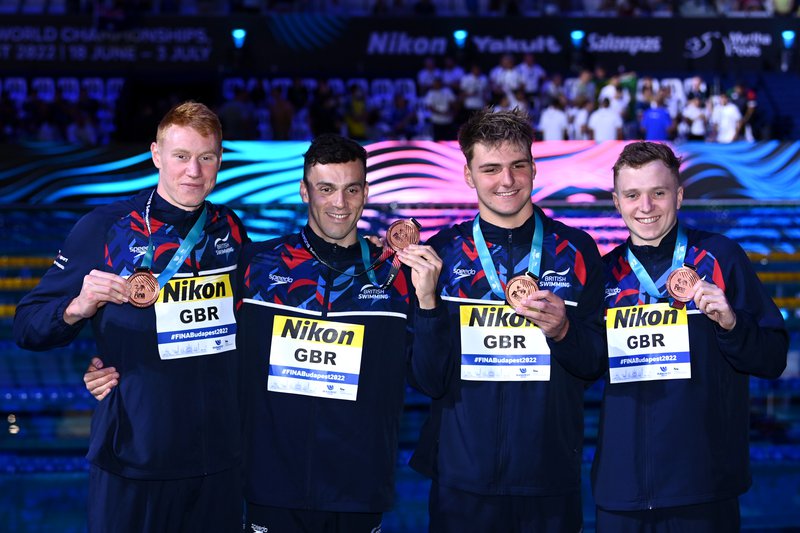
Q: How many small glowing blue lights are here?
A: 4